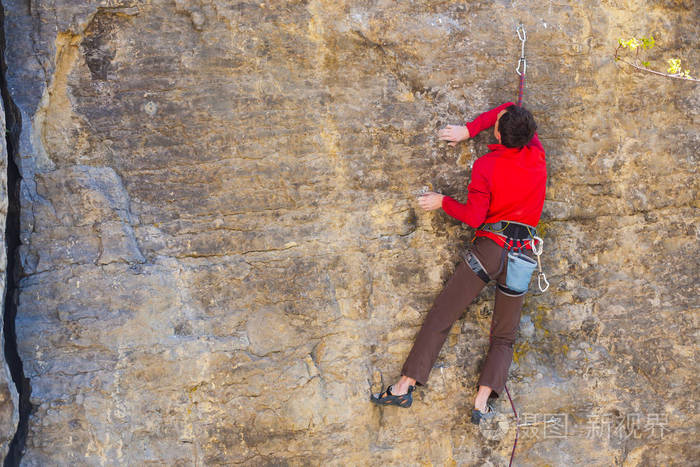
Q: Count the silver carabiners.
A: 4